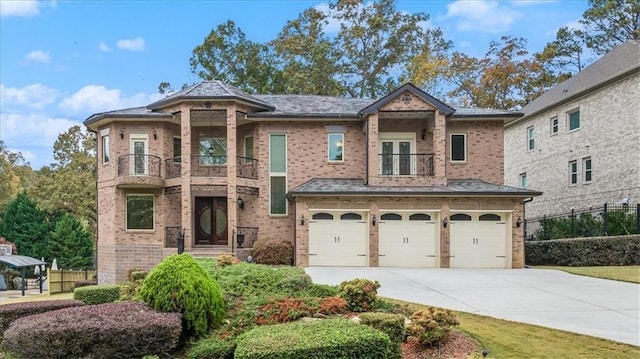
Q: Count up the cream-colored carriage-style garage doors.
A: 3